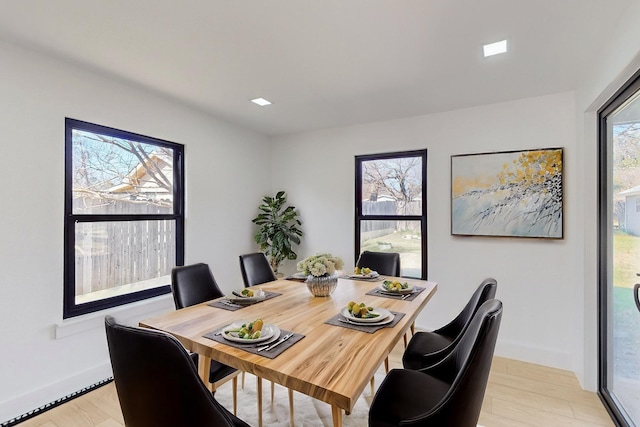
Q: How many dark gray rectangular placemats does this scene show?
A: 6